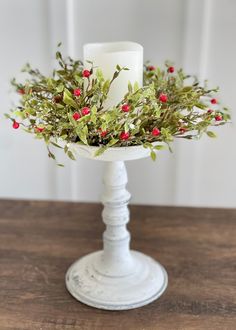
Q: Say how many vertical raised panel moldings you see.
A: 2